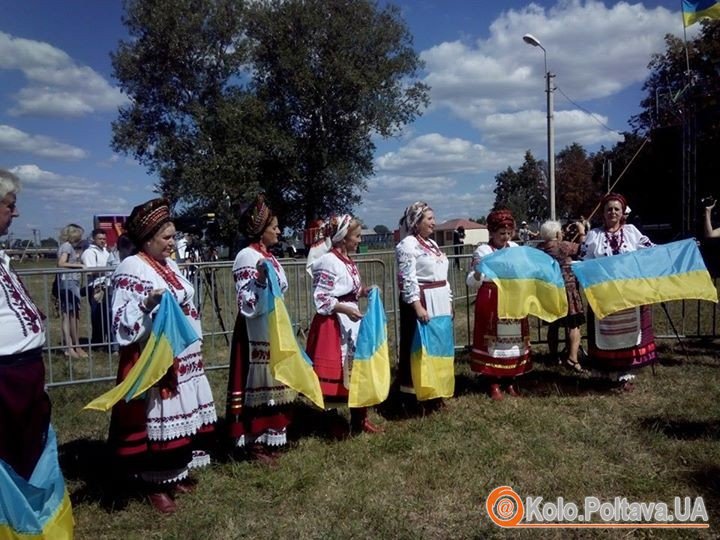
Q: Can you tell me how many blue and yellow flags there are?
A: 8